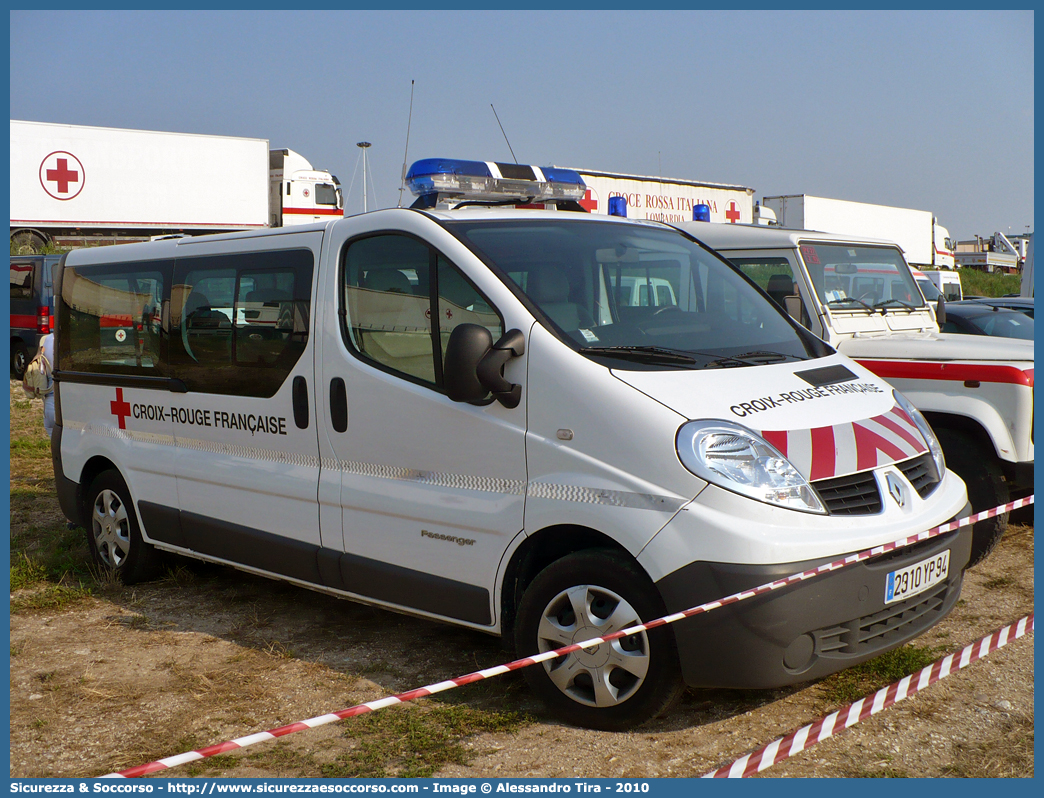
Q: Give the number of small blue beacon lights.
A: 2